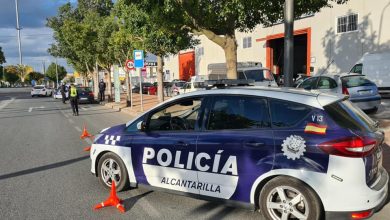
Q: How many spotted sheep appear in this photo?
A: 0